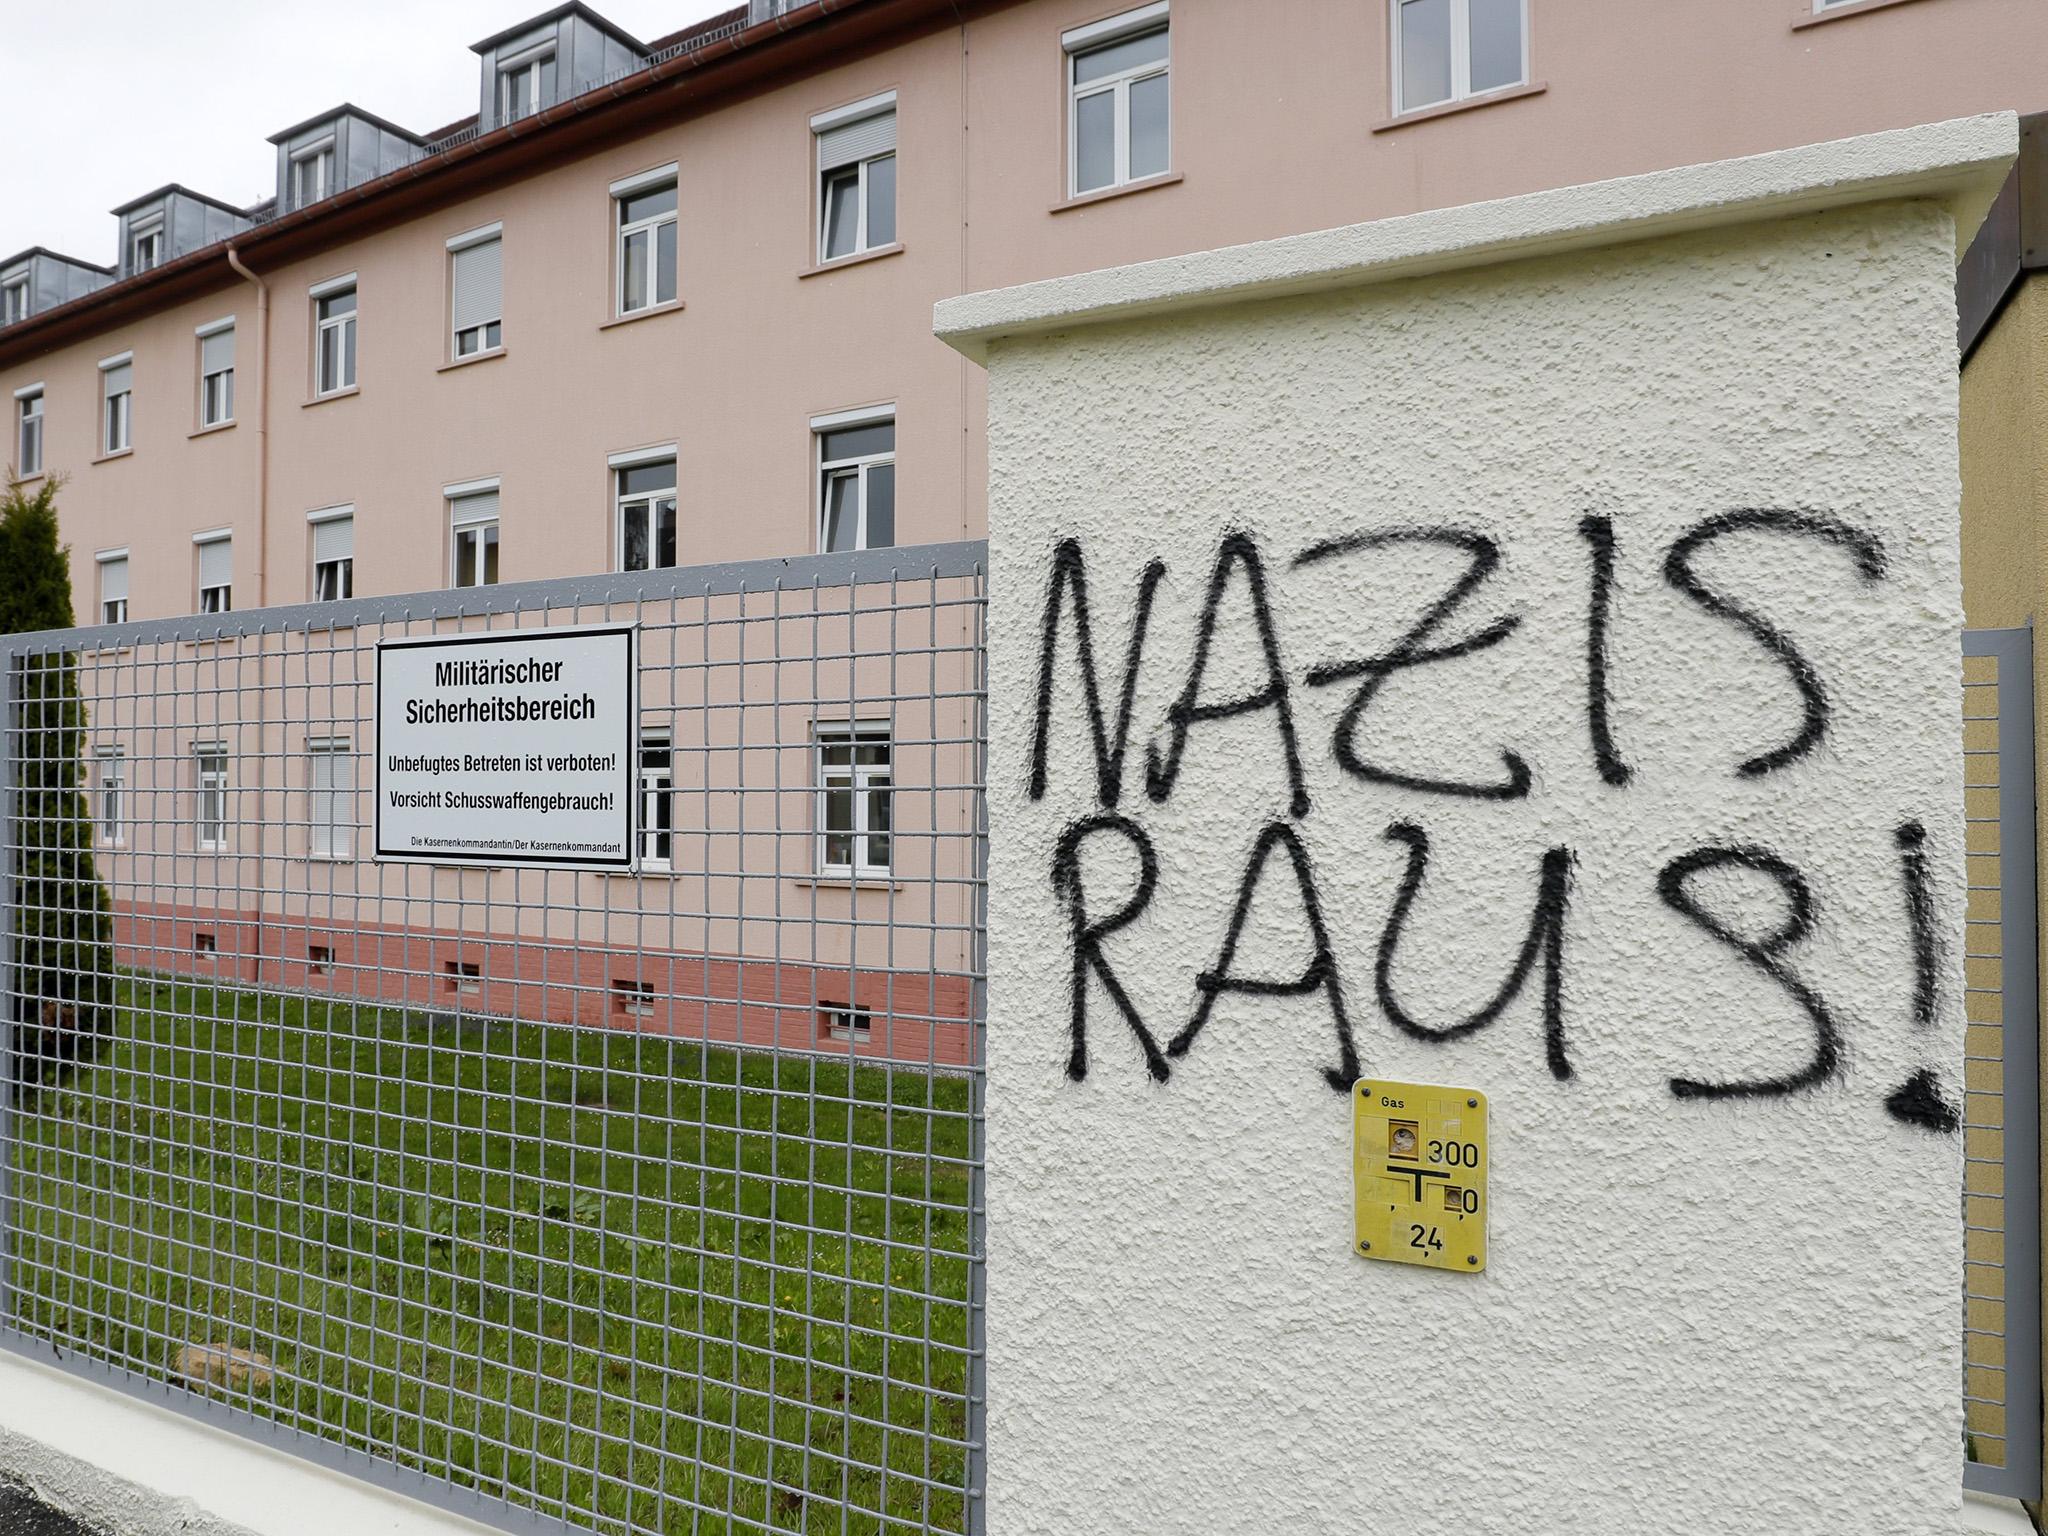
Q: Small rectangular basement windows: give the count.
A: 5